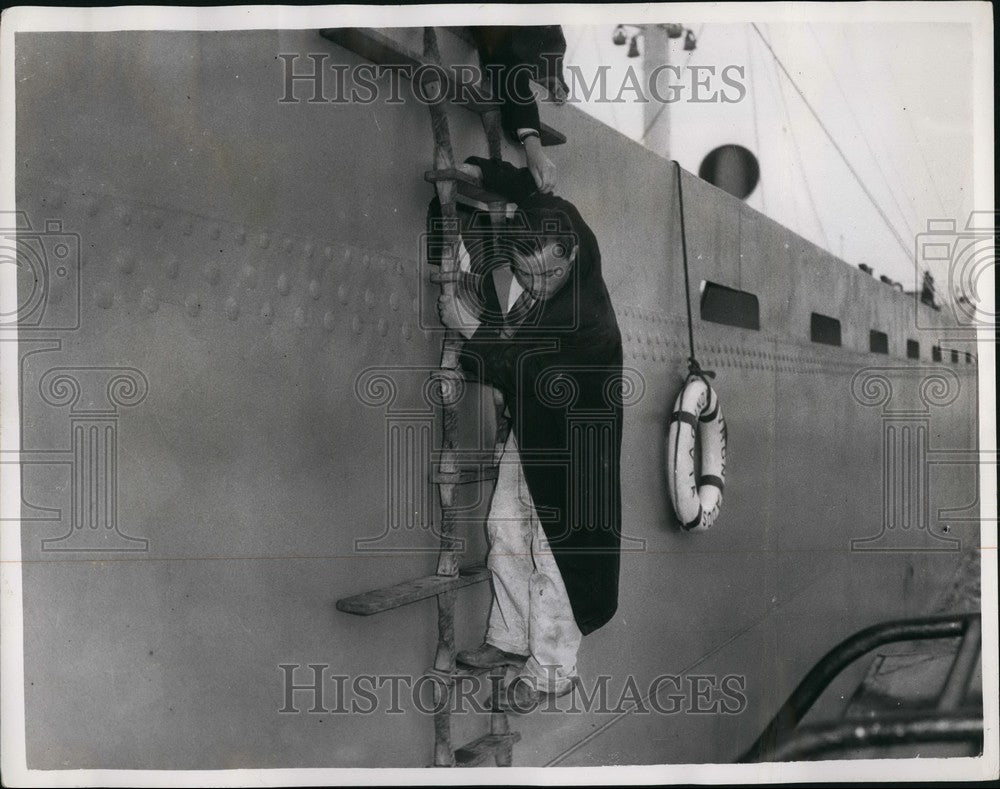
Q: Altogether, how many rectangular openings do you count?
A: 7